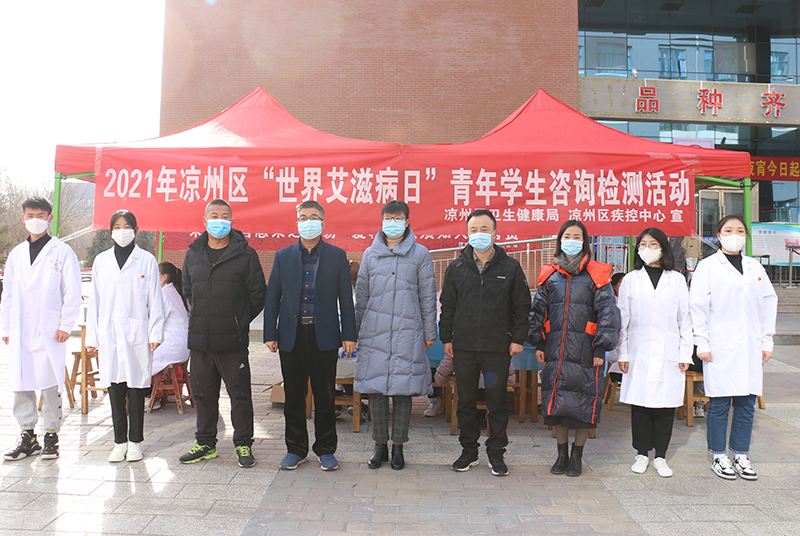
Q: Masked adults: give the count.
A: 9